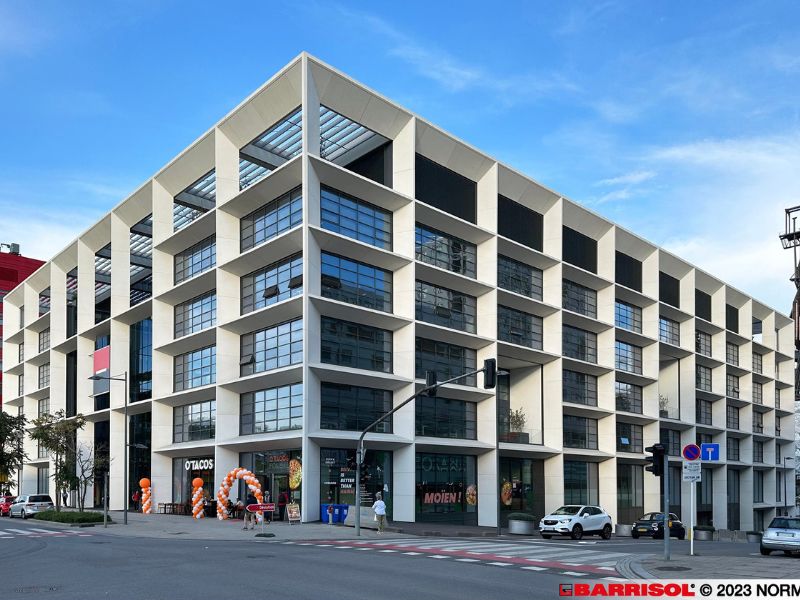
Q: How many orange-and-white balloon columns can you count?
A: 2